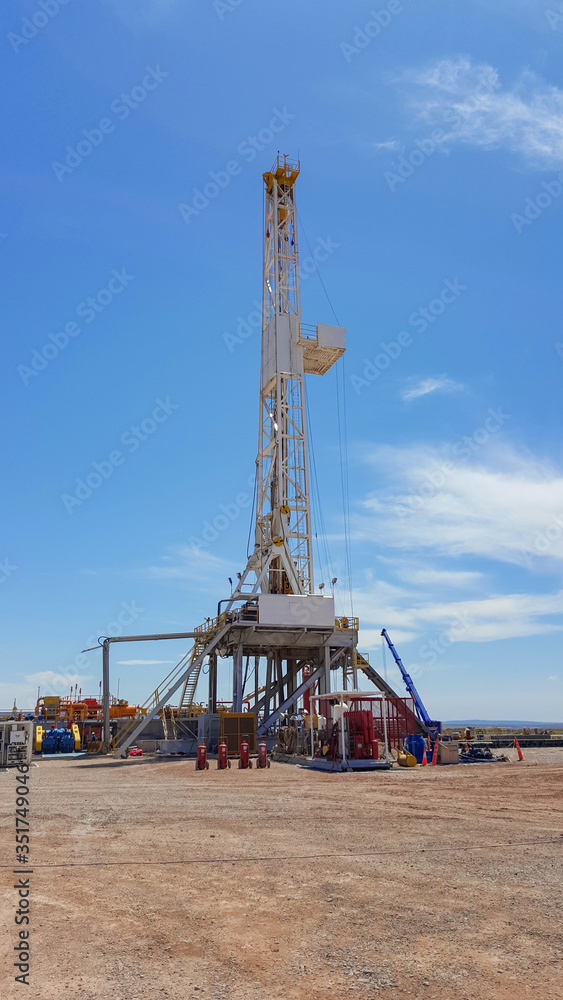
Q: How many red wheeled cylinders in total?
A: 4